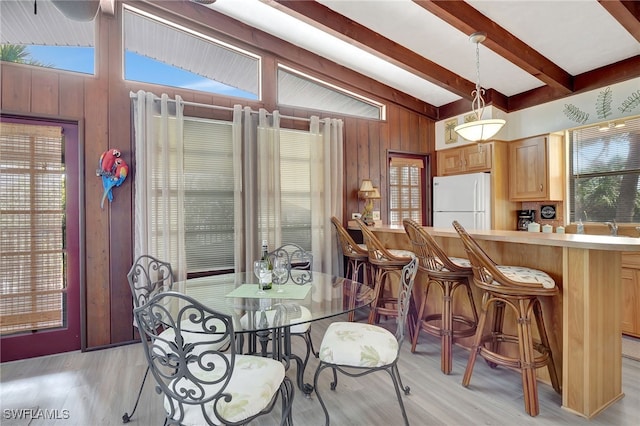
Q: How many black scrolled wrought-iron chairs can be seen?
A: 4